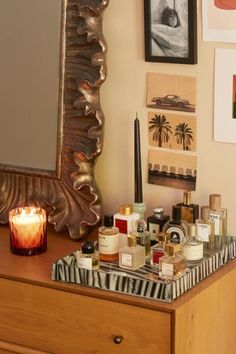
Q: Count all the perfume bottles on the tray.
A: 13